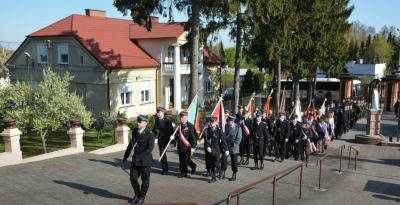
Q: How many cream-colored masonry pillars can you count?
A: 3